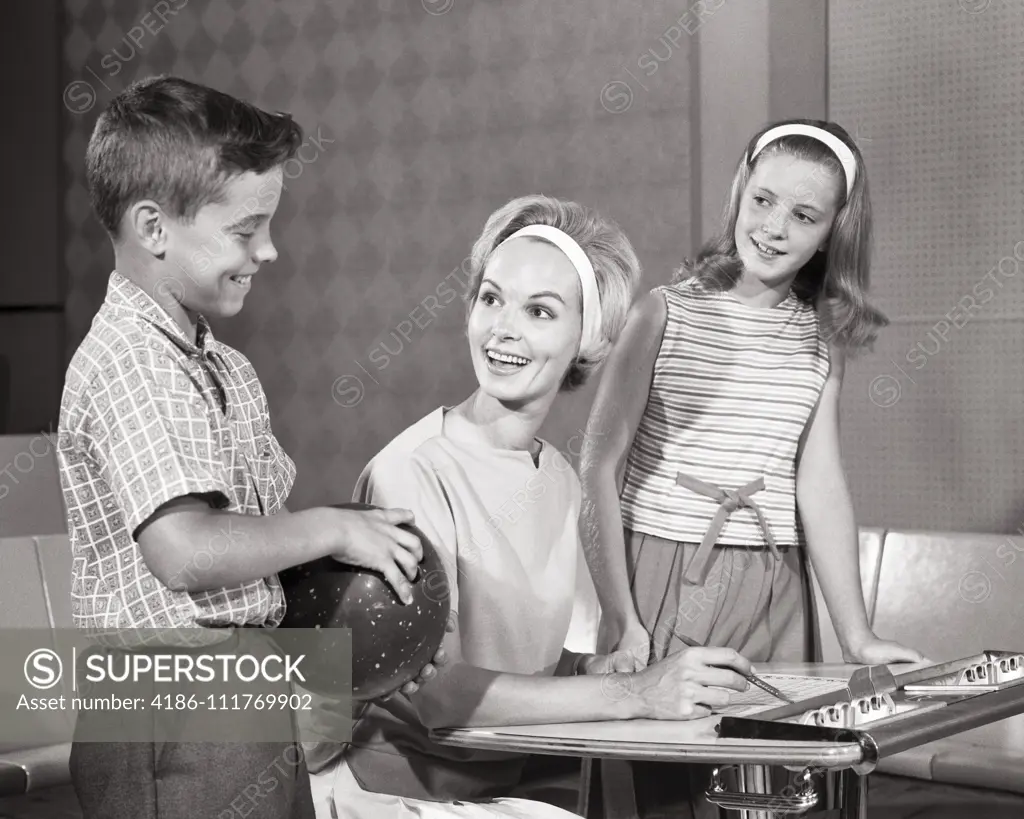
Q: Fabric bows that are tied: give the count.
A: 1